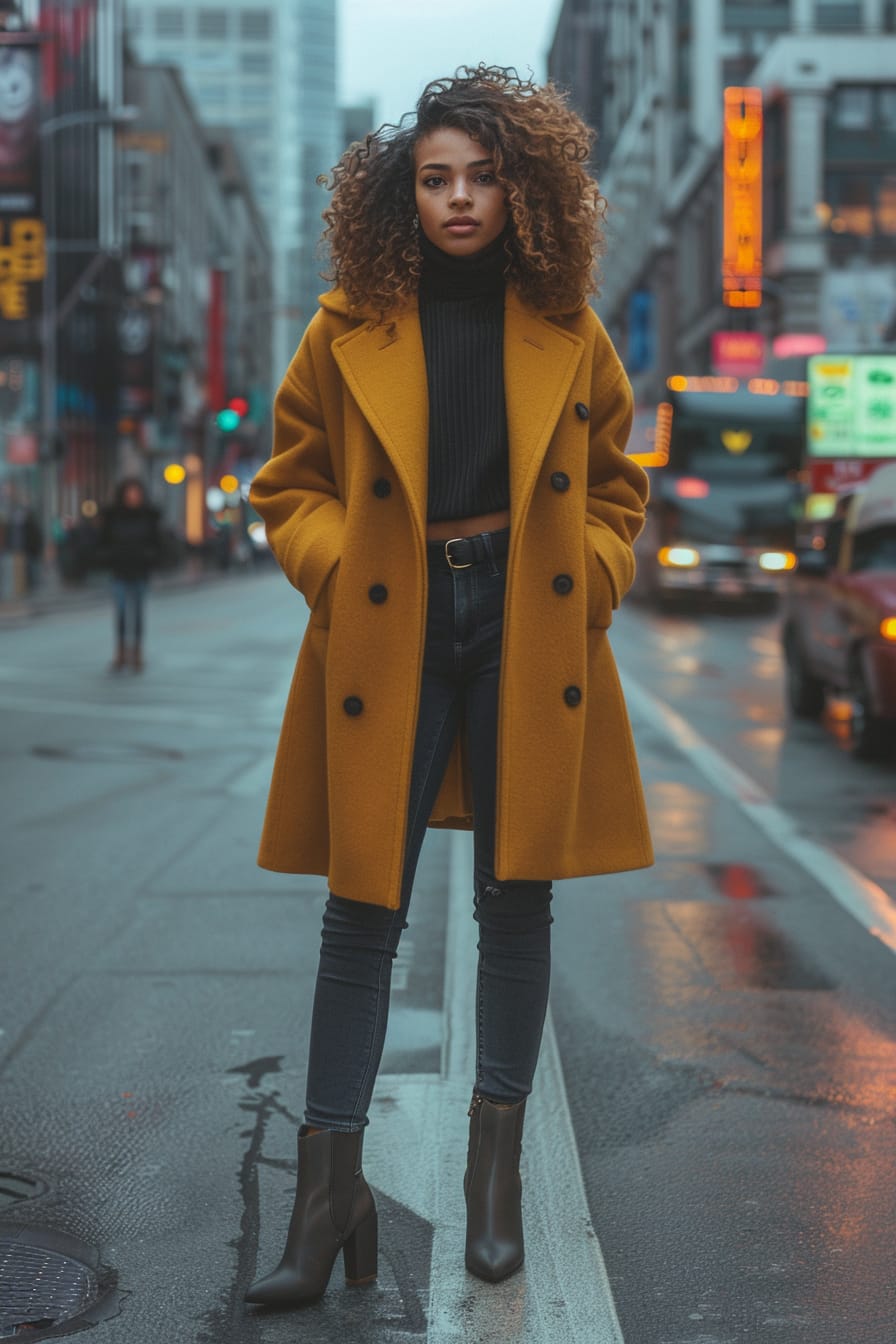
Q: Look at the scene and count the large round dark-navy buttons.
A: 7